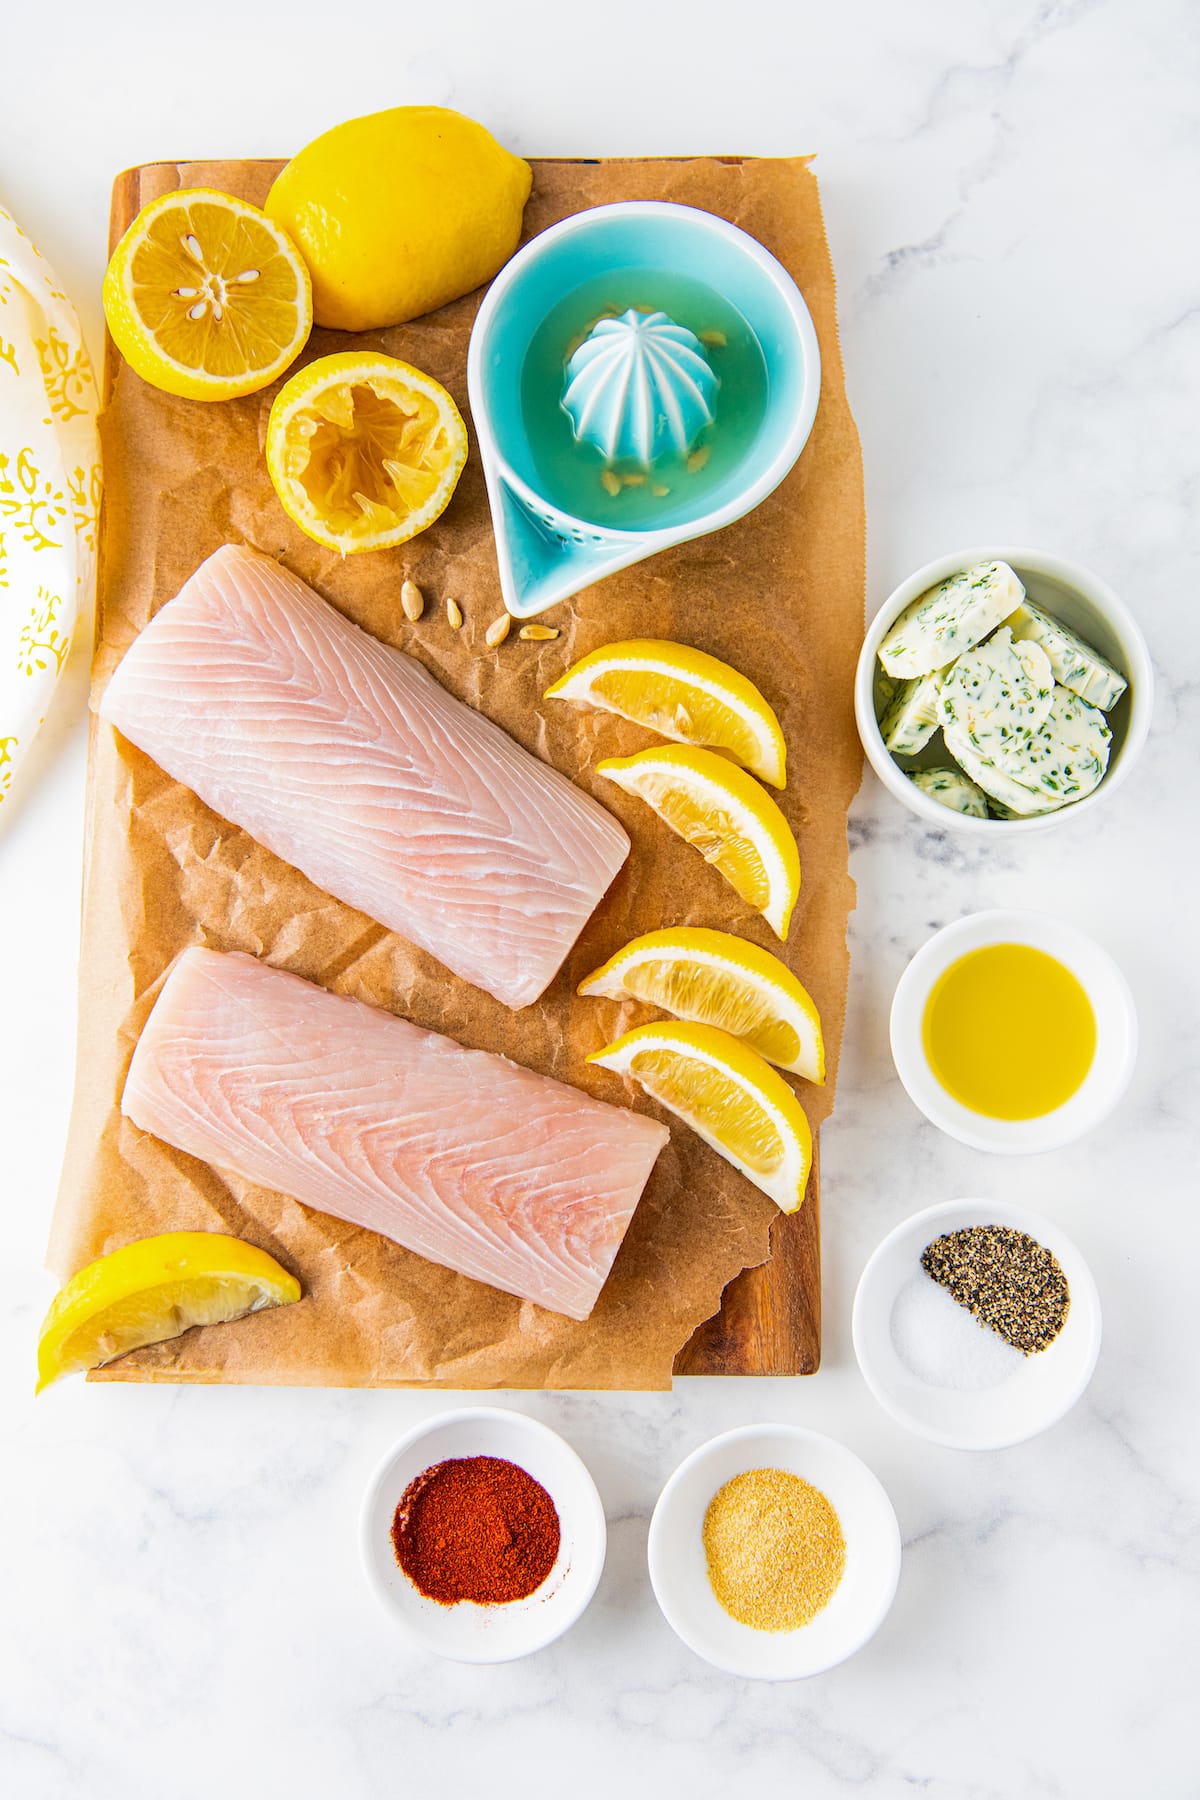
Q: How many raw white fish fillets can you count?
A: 2